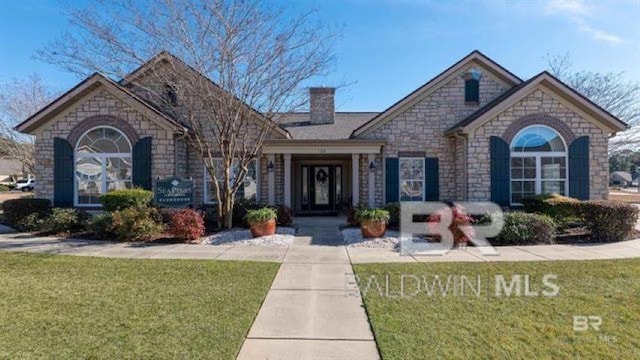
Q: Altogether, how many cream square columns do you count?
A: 4